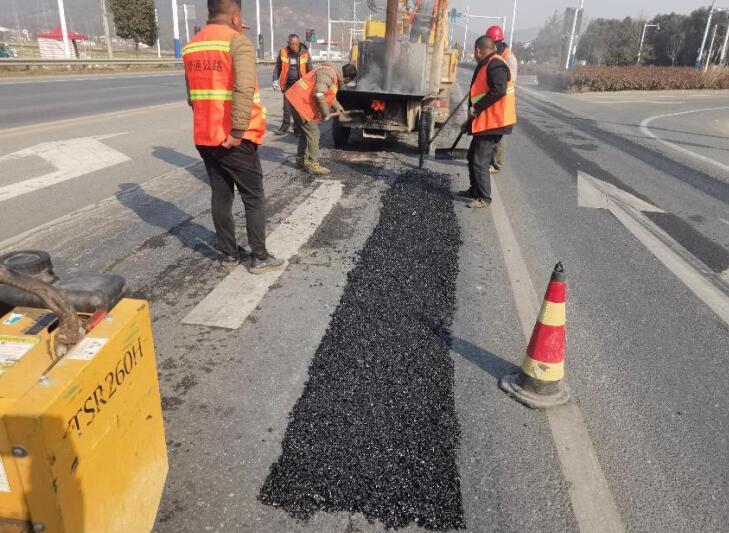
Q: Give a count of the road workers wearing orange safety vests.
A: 5